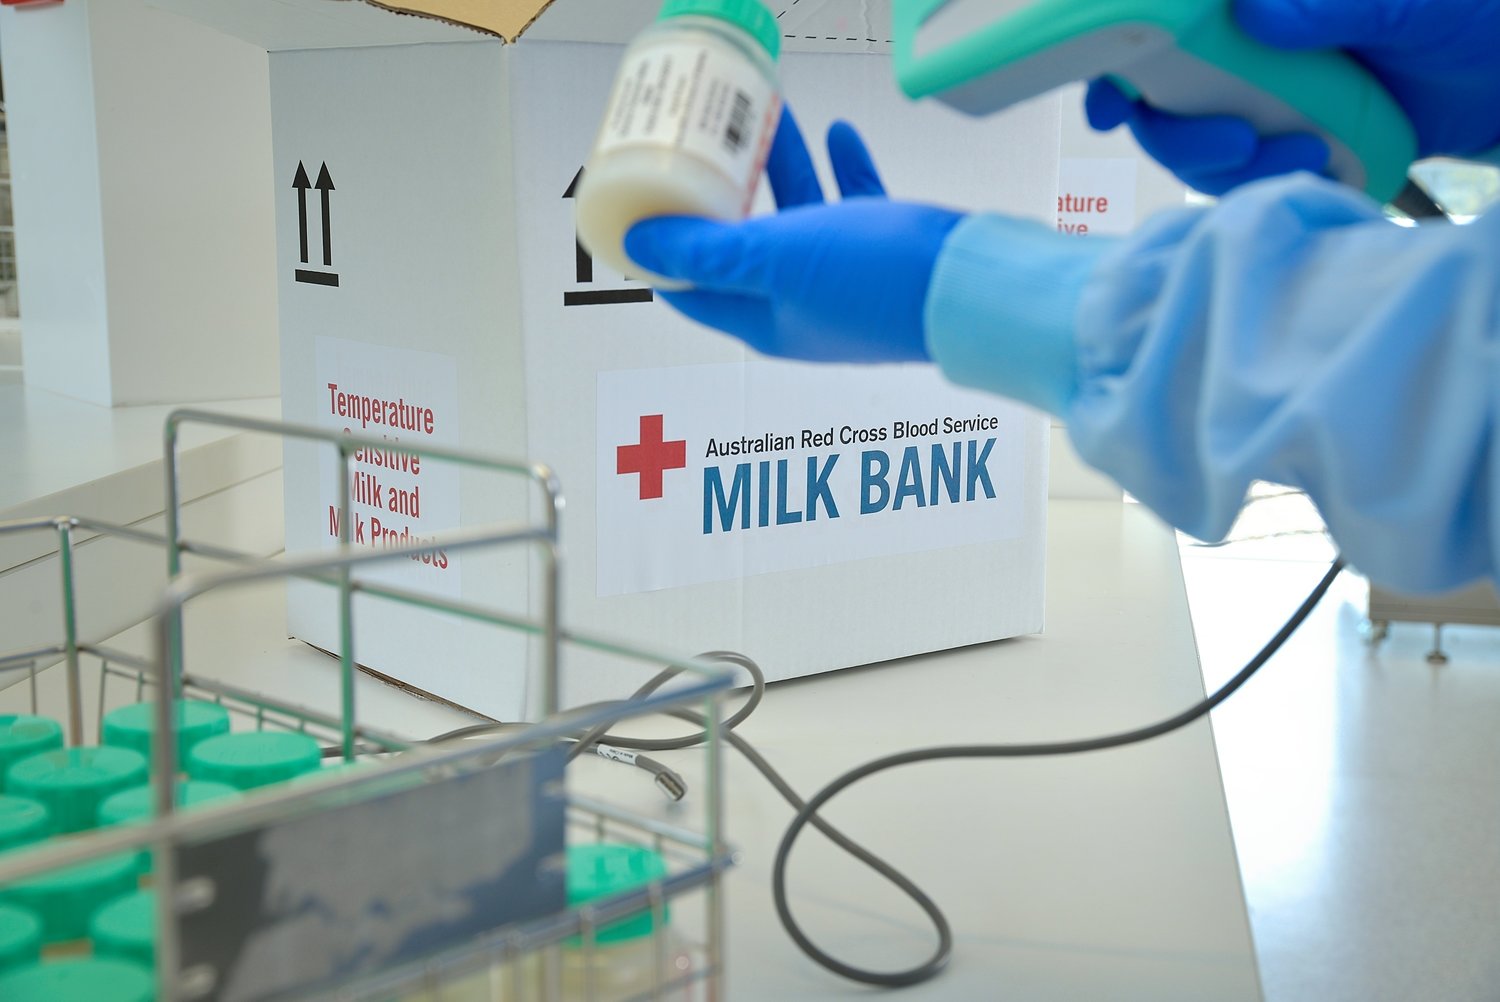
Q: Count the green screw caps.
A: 13